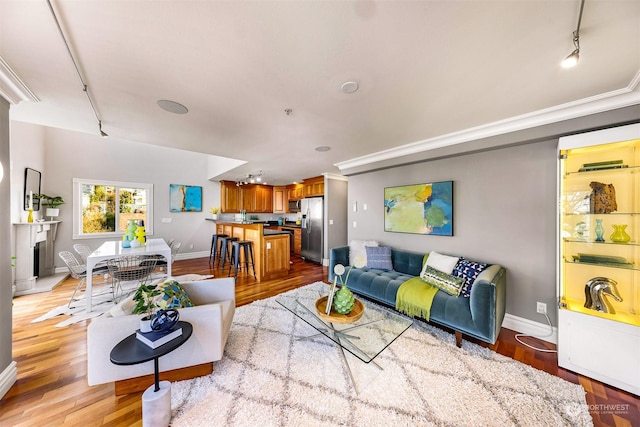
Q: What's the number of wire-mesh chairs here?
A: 5